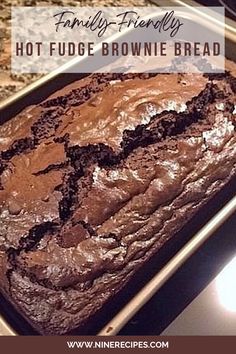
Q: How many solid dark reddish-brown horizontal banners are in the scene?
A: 1